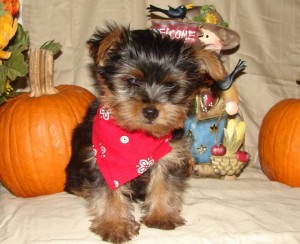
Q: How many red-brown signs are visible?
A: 1